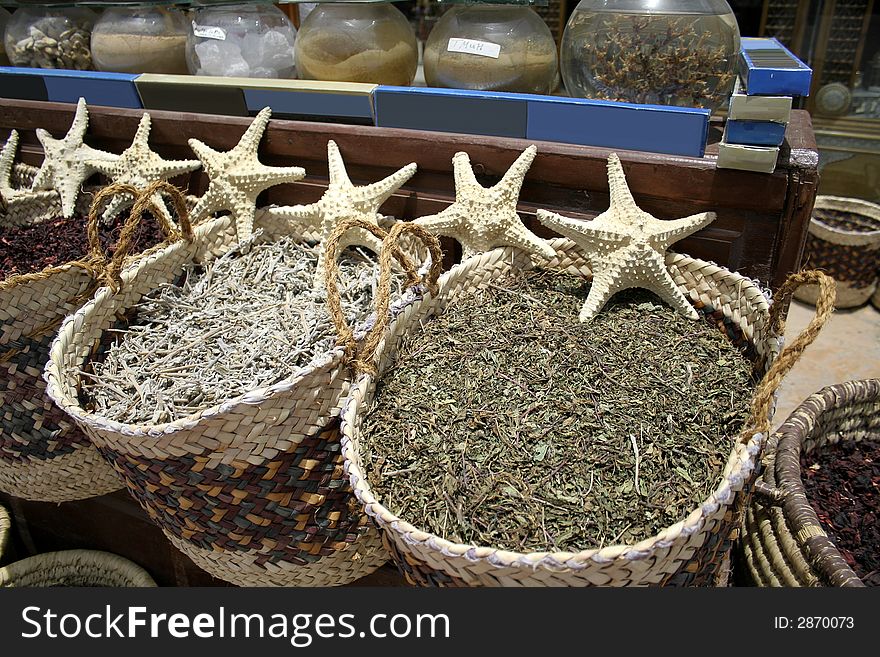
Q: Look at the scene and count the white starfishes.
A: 7